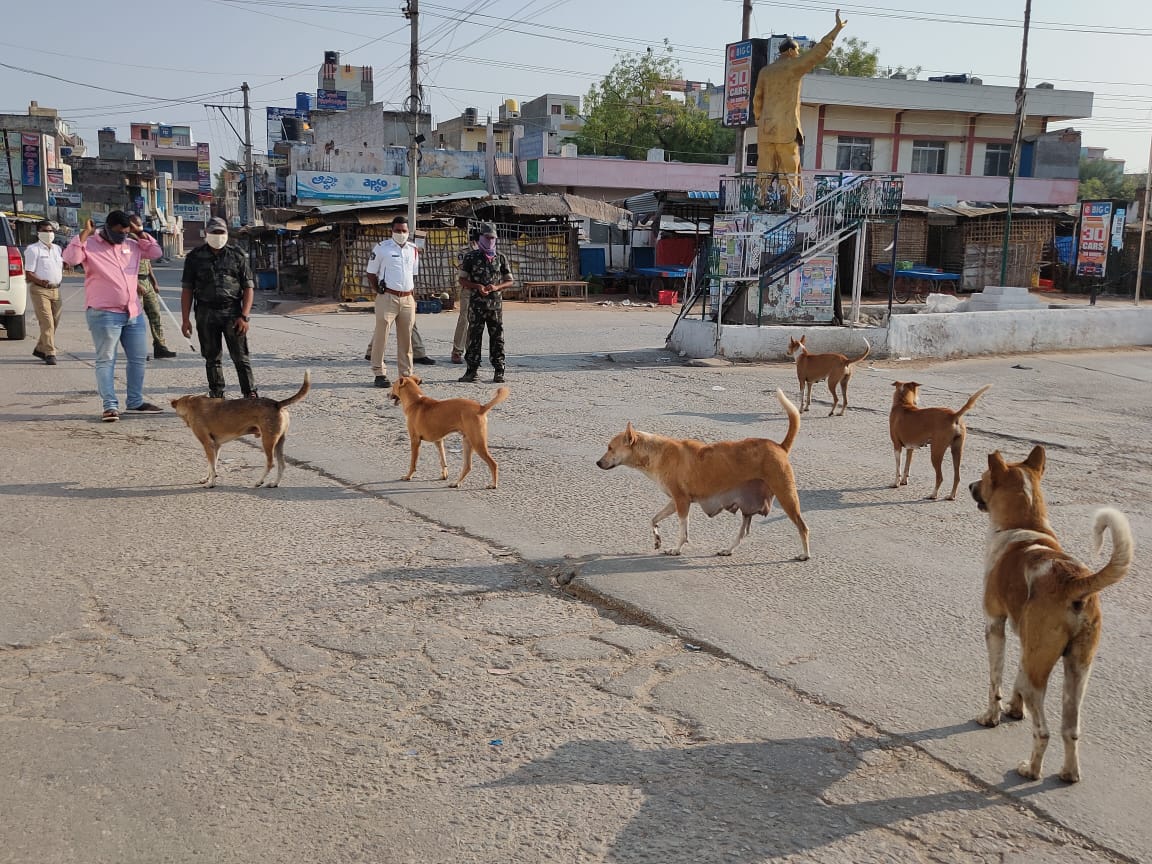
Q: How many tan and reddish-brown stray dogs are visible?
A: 6